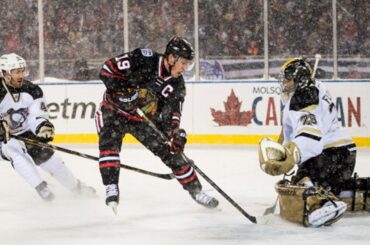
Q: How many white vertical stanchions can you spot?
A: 5